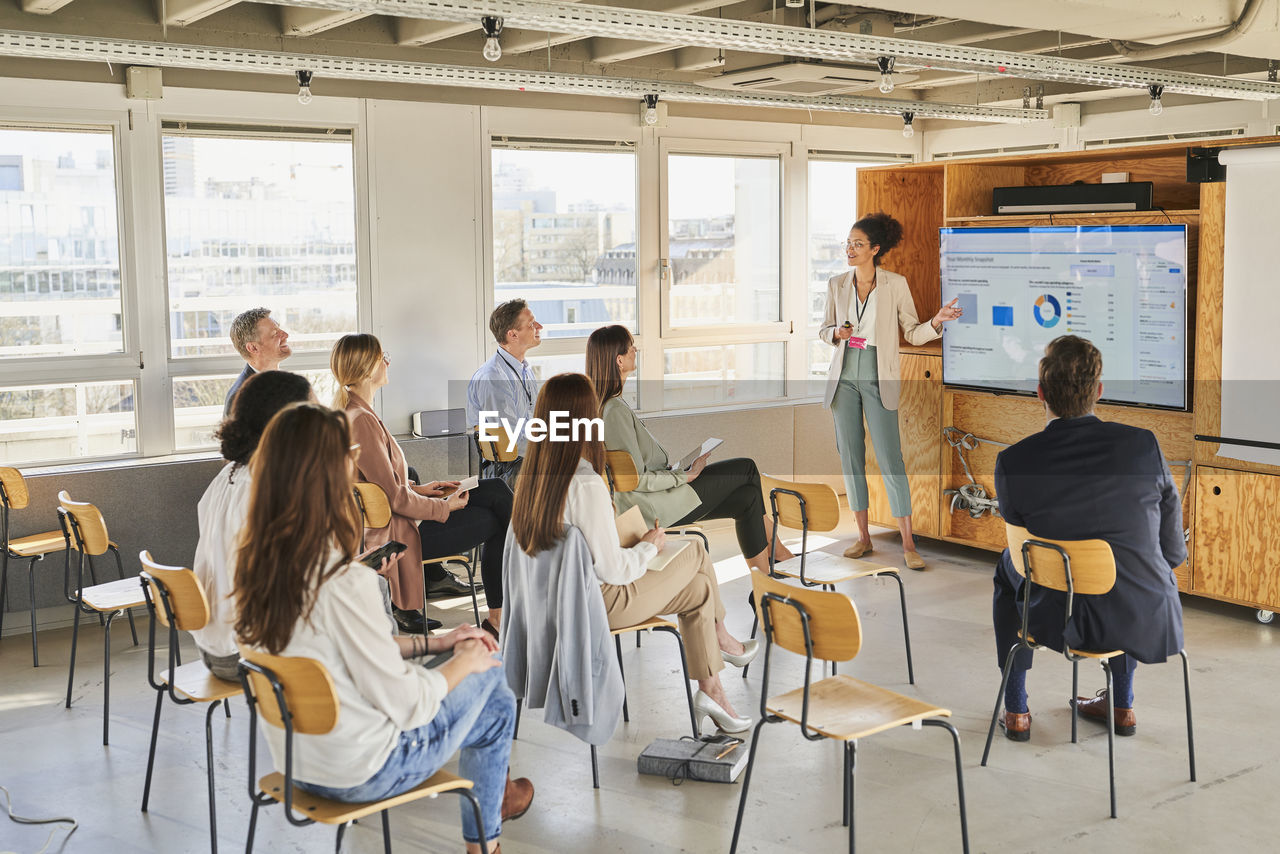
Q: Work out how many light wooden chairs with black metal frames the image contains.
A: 11